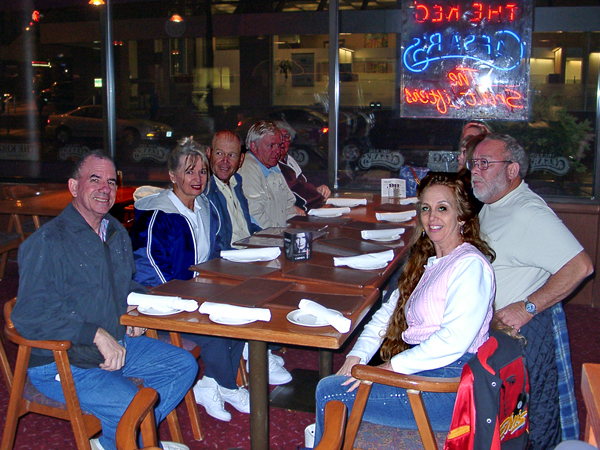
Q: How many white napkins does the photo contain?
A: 10